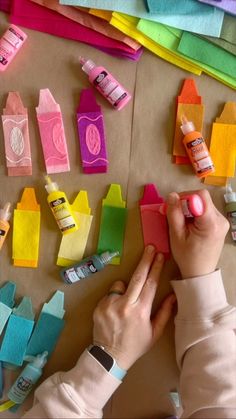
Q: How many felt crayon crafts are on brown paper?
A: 12